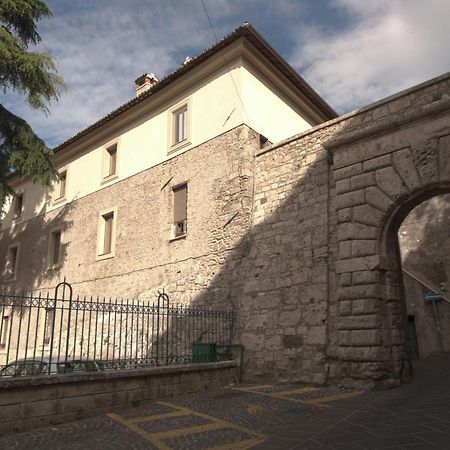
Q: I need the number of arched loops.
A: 2